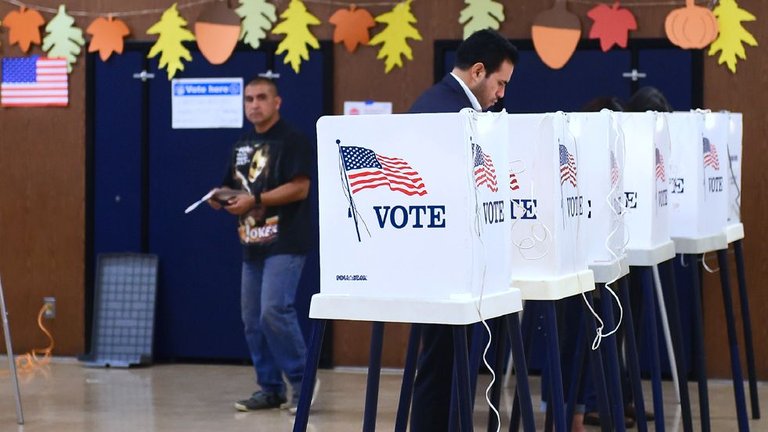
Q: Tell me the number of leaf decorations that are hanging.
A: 11